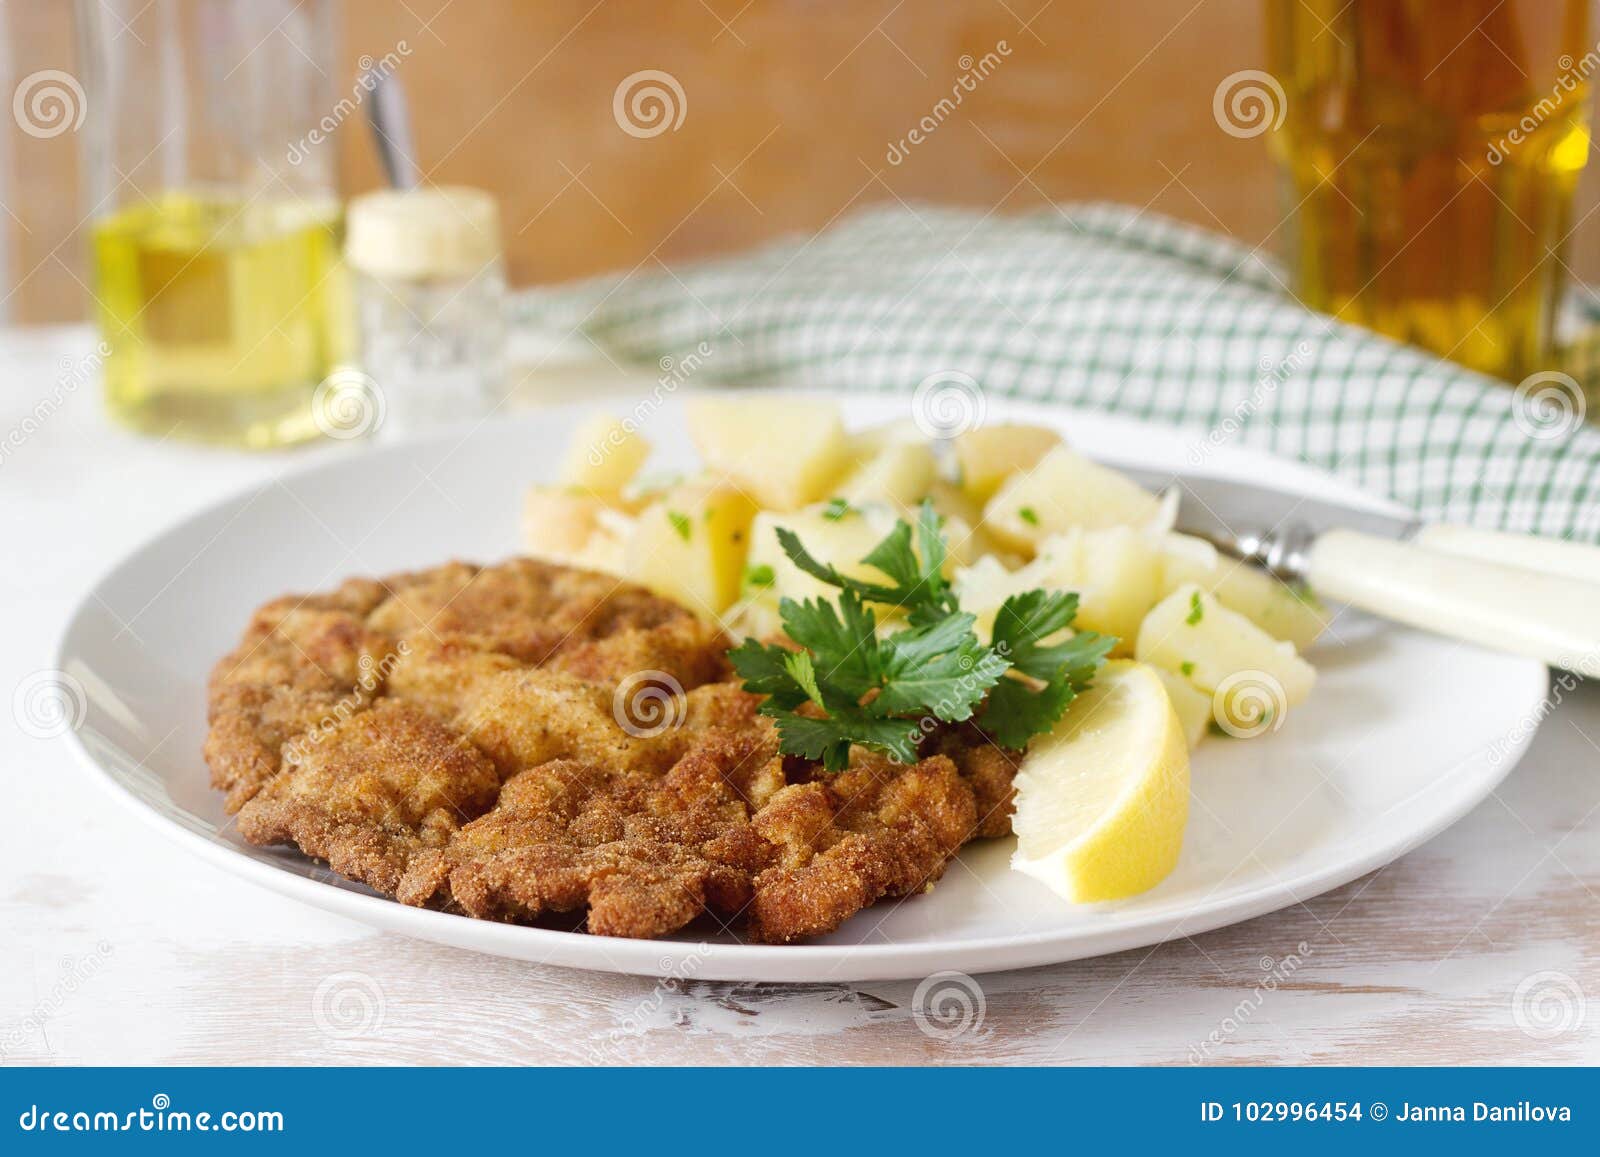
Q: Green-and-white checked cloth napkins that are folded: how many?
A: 1